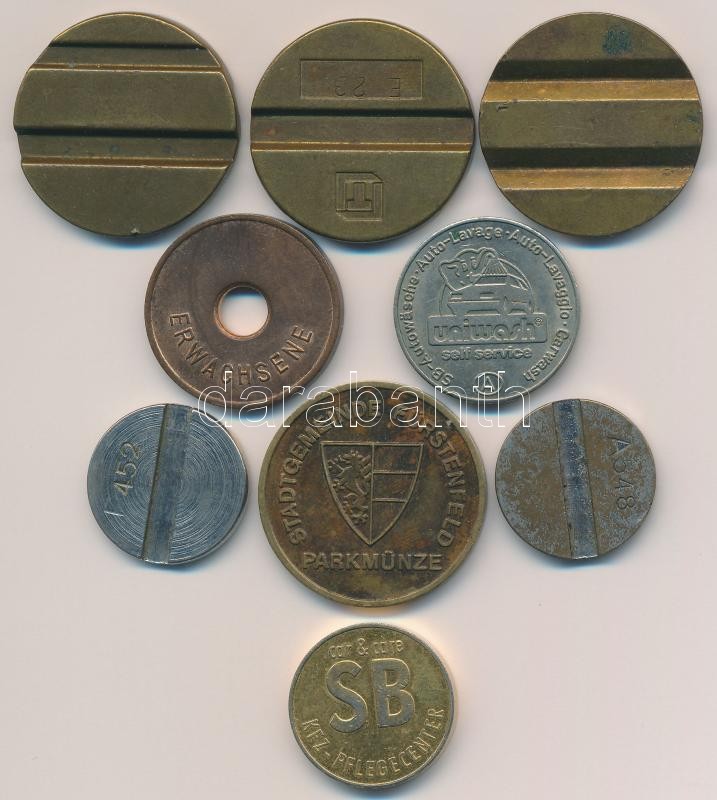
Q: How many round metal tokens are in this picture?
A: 9